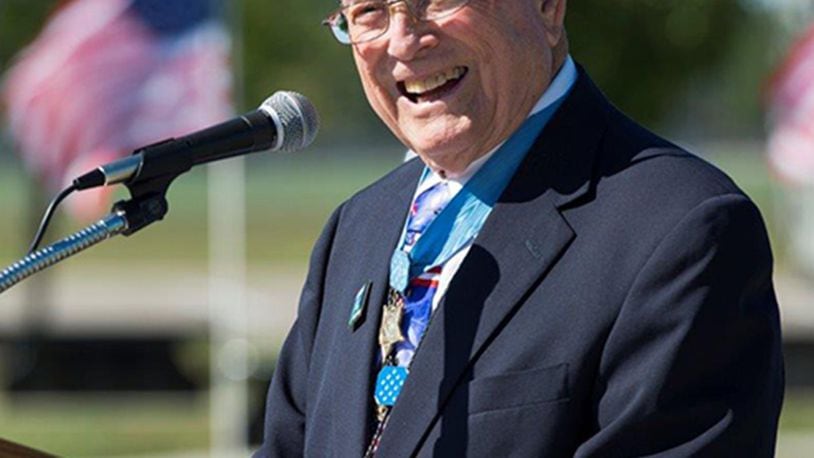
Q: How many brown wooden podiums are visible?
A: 1